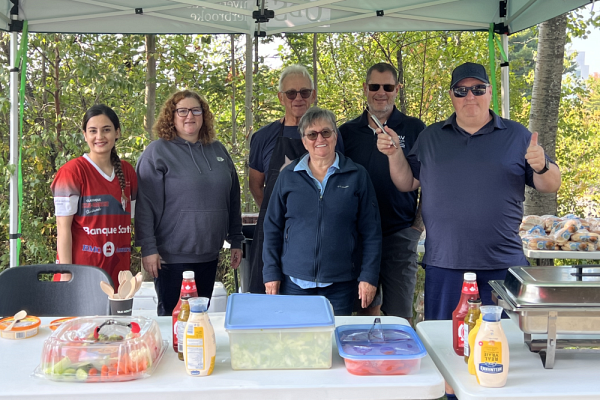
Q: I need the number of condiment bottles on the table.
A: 7